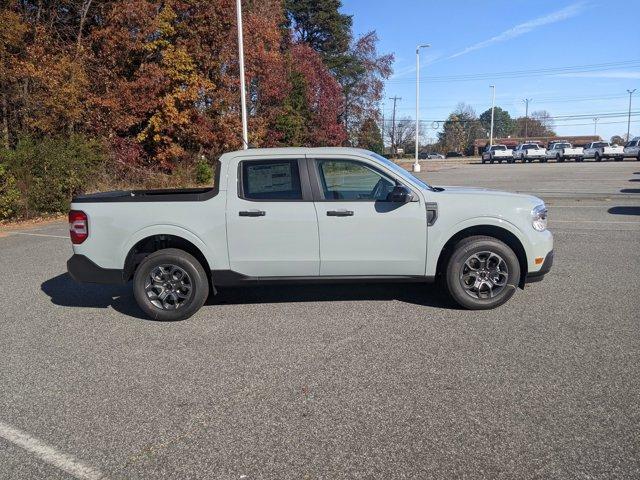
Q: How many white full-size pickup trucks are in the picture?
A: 5